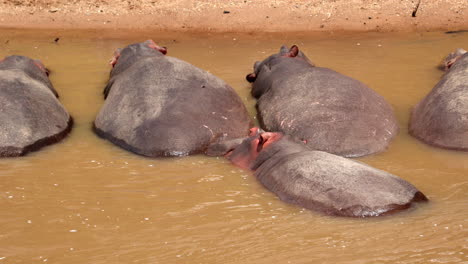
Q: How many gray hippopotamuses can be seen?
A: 5